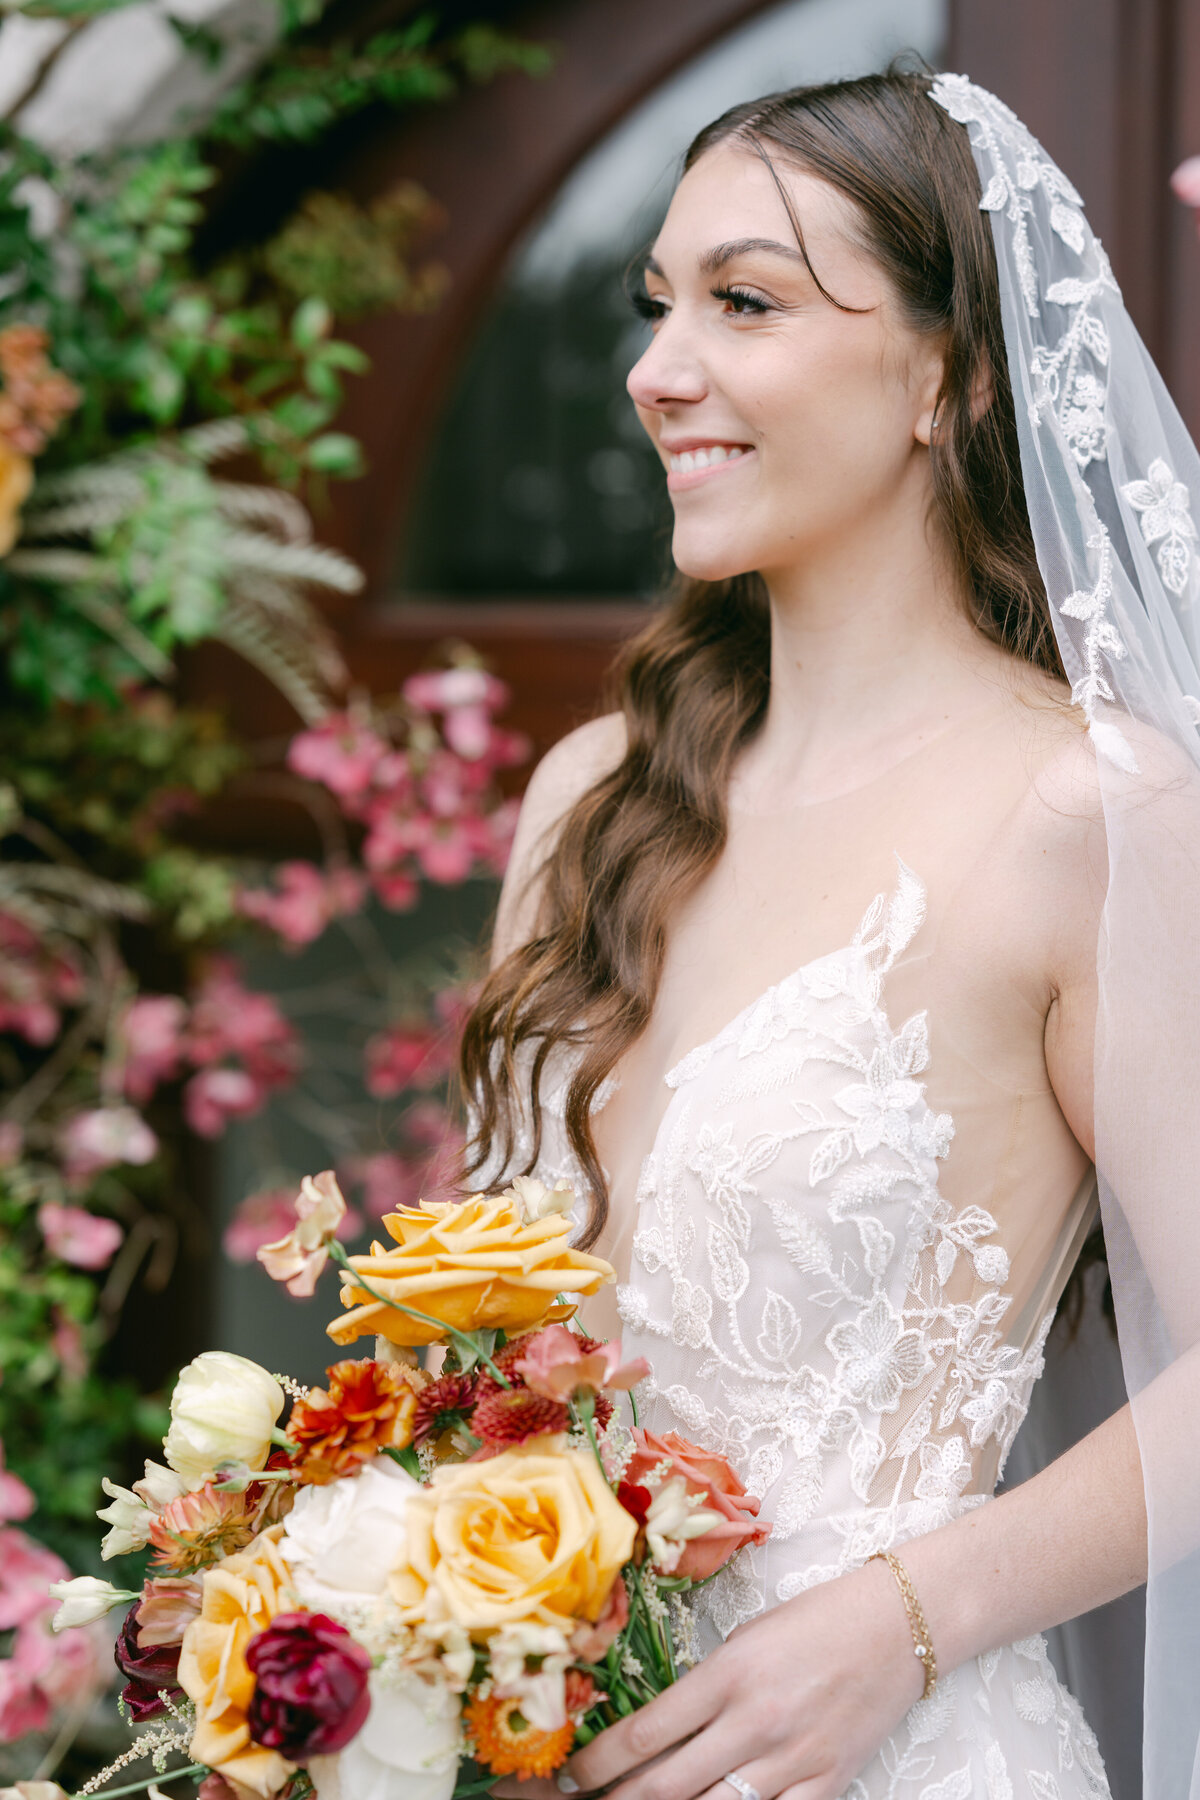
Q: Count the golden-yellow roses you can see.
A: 3